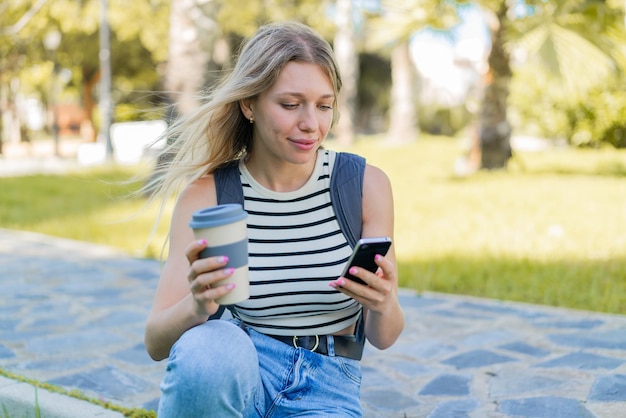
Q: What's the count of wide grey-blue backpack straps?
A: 2